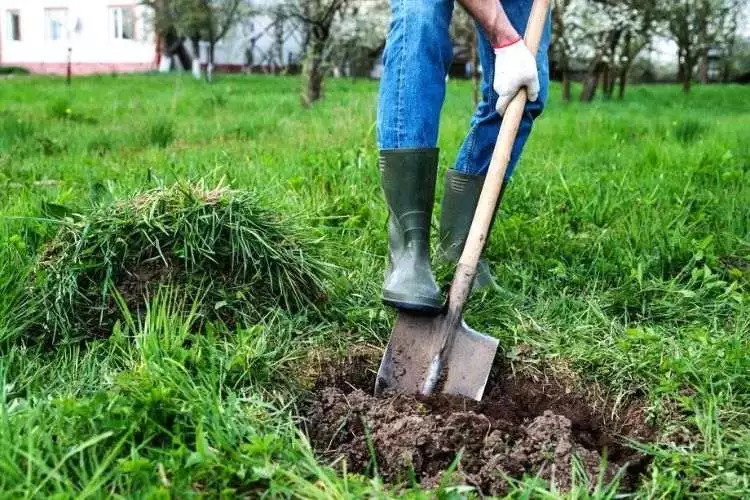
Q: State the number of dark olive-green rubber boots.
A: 2